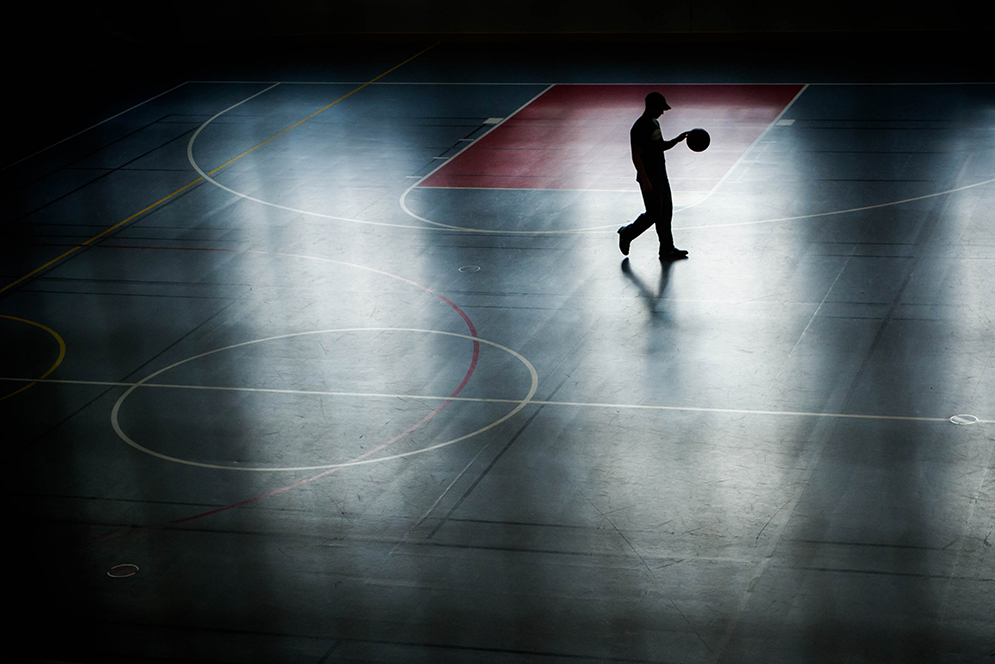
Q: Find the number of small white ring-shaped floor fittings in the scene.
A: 3